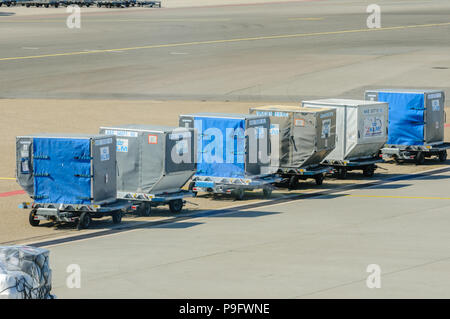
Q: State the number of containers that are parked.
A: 6